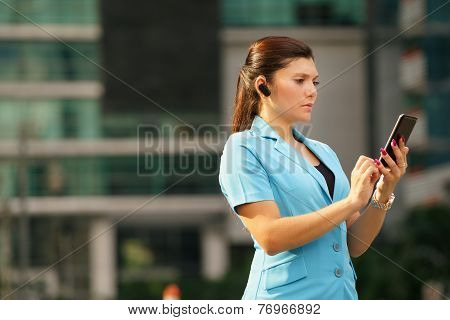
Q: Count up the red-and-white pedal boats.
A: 0